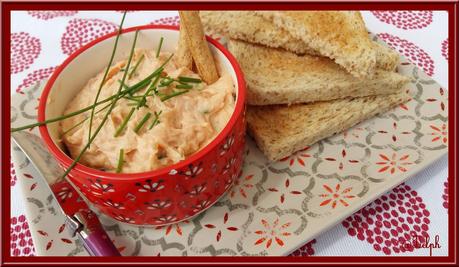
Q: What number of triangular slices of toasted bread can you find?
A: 4